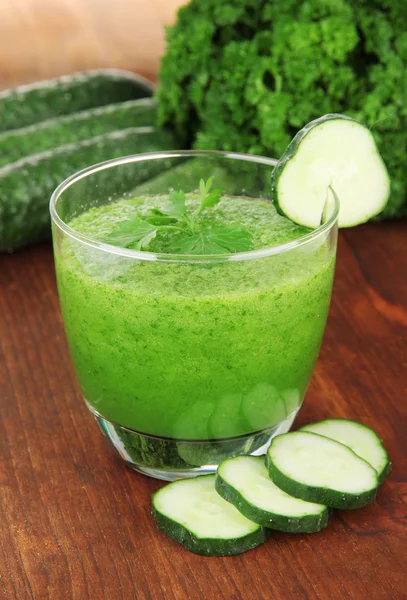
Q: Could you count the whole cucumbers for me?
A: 3